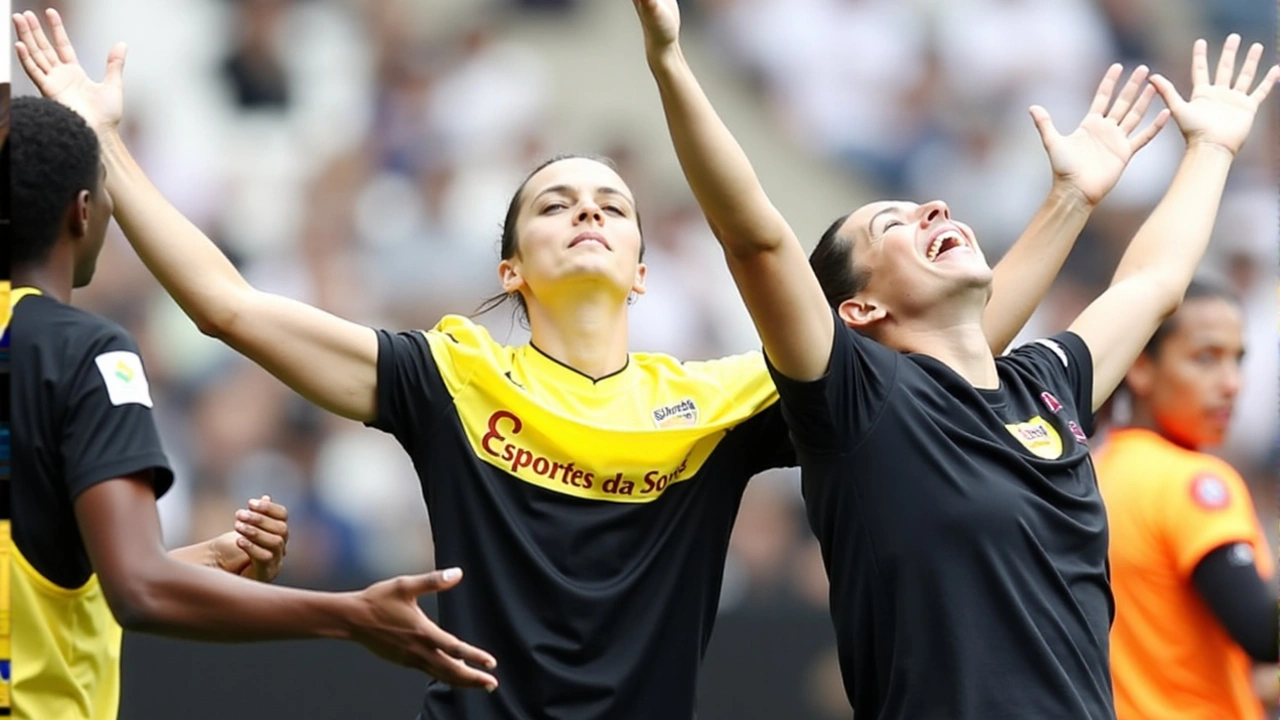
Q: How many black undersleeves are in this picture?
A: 1